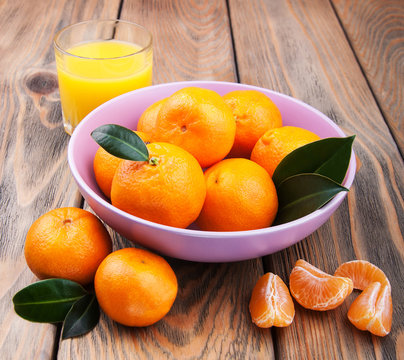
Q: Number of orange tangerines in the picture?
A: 9